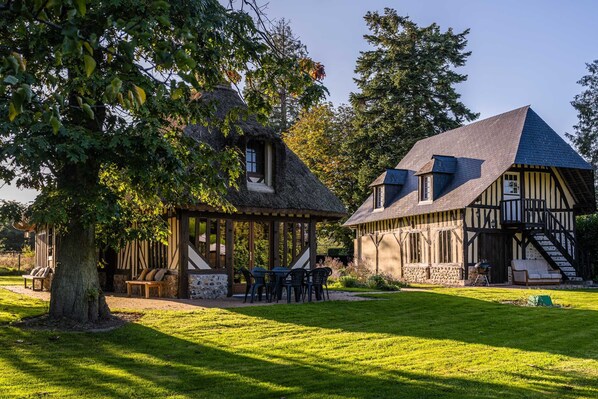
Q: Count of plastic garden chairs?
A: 6